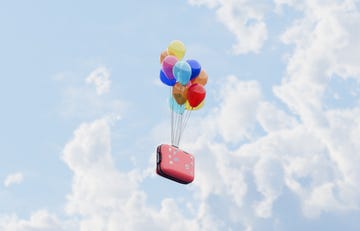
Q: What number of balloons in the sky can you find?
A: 11